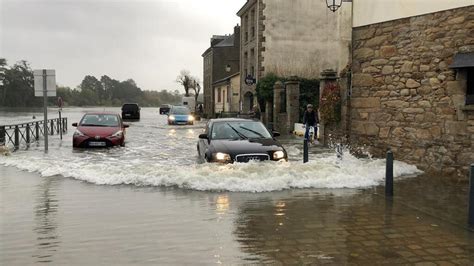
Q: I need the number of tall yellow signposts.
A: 0